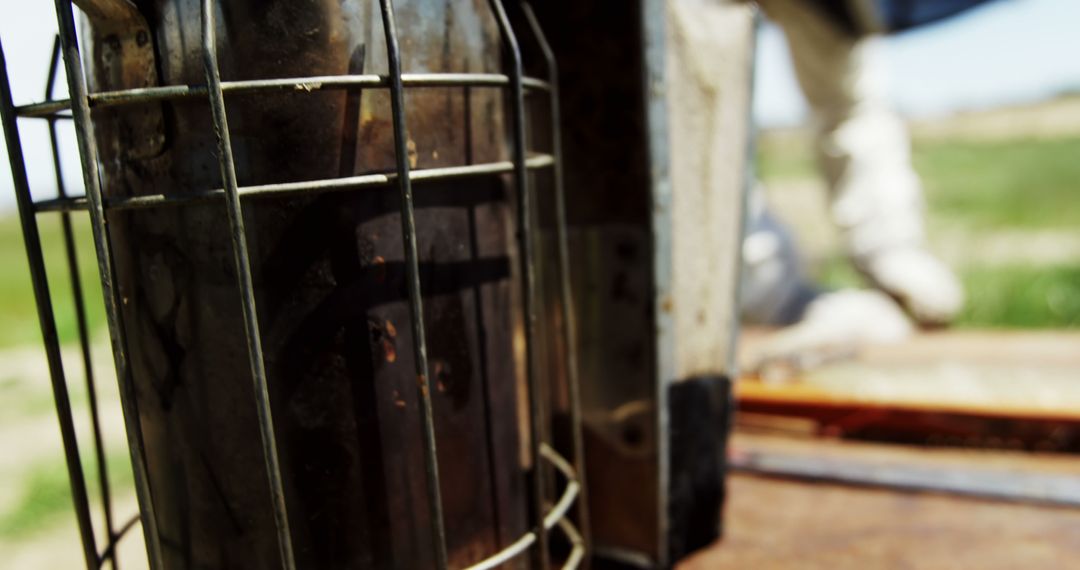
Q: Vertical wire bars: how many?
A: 7